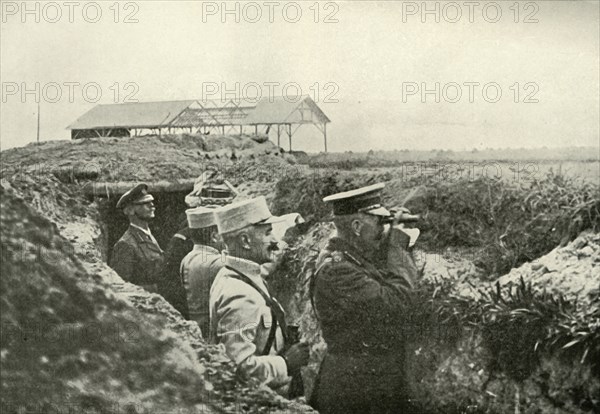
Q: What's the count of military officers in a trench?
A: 4